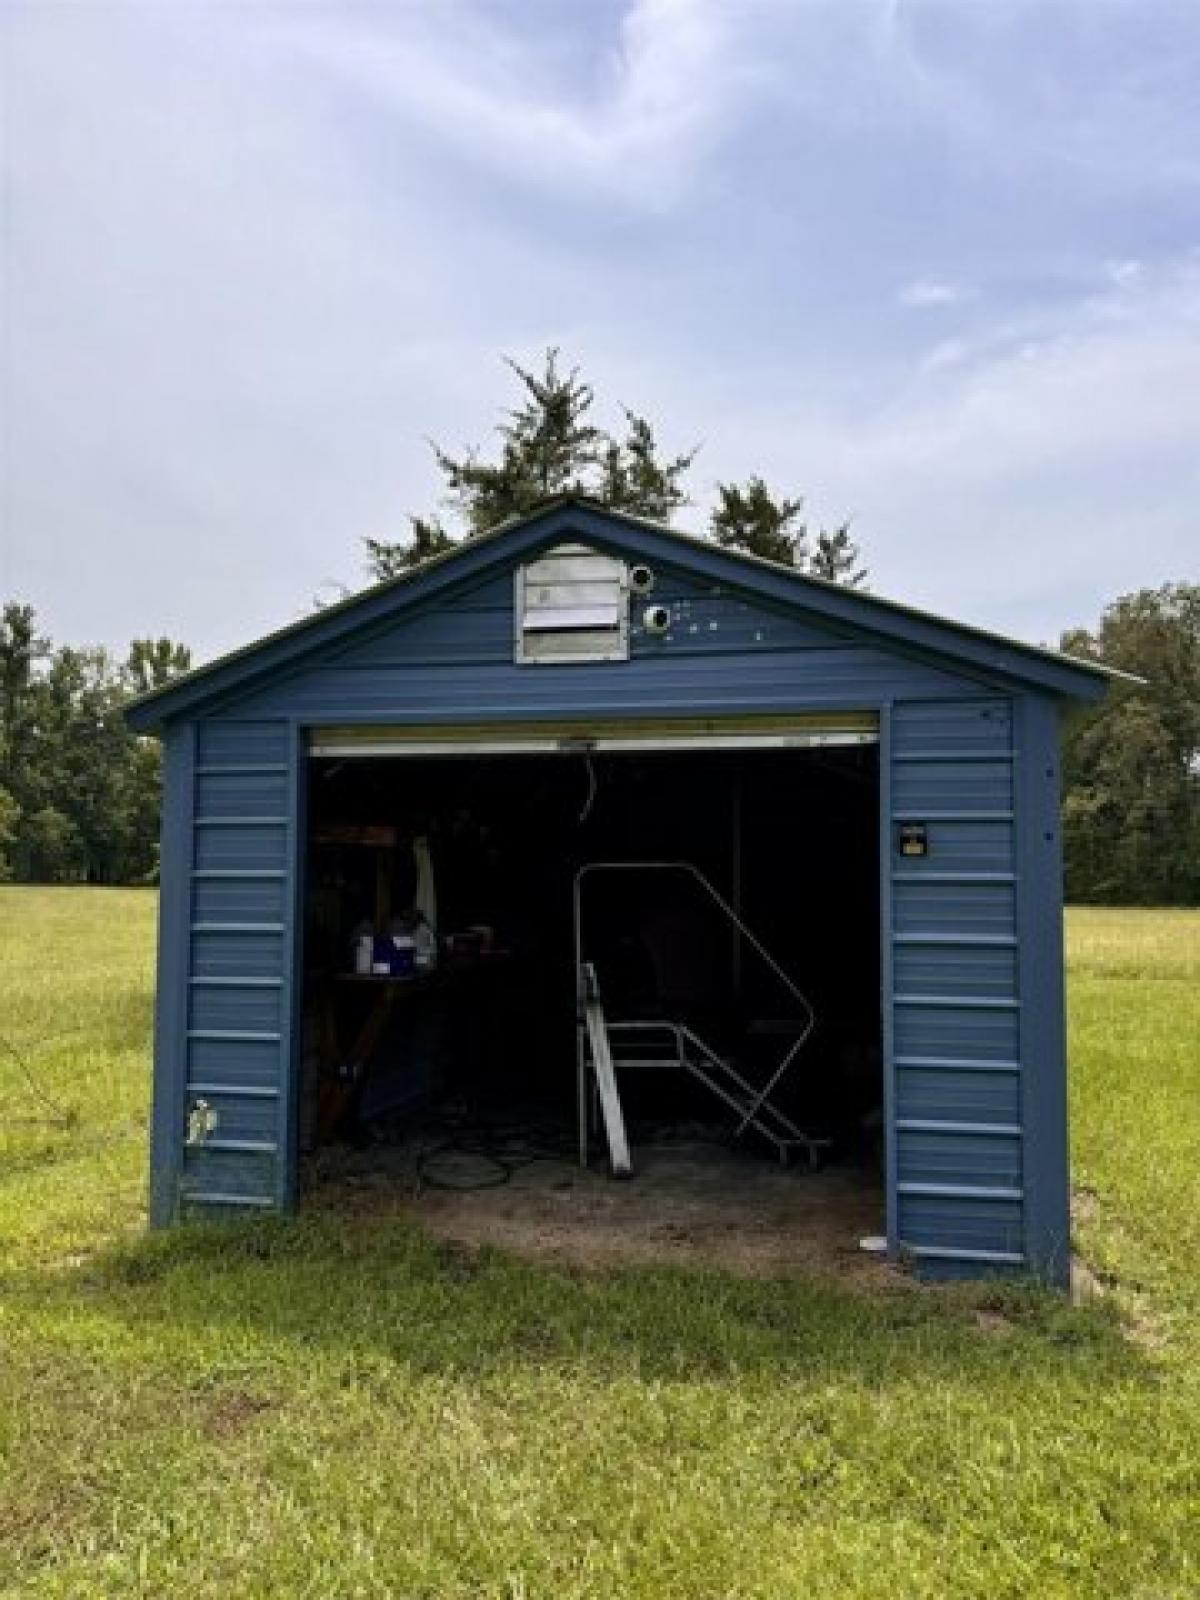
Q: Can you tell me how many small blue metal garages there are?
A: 1